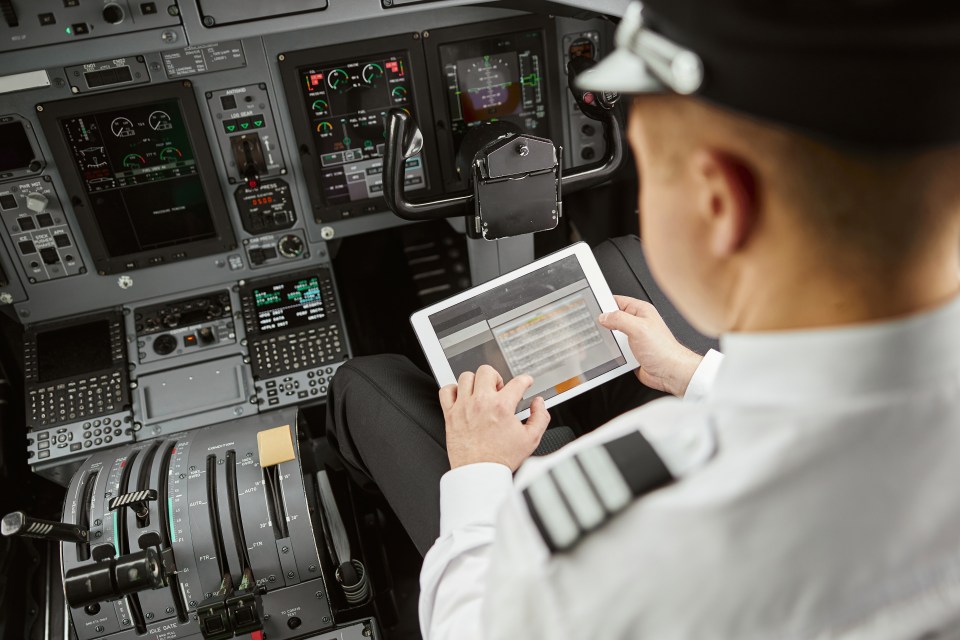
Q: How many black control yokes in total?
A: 1